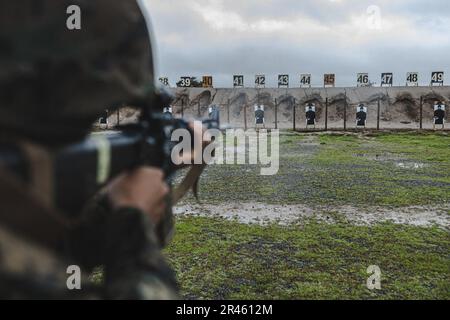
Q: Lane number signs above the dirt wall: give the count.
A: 12